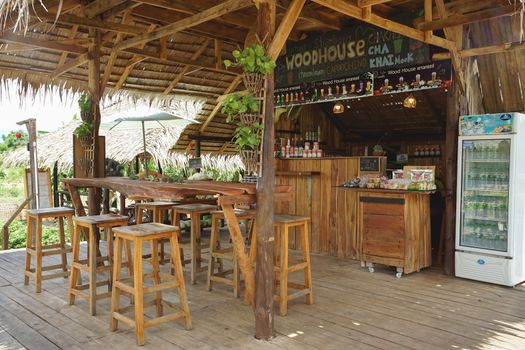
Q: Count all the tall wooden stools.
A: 7